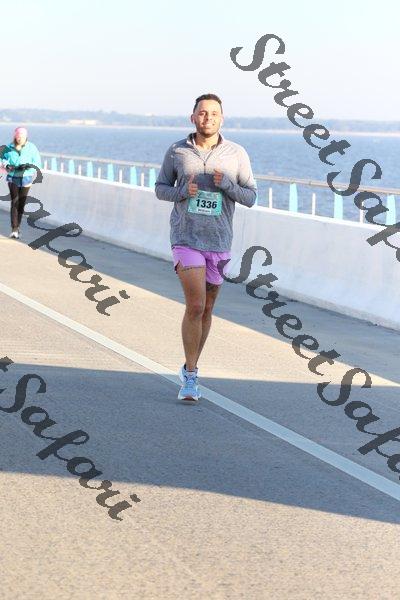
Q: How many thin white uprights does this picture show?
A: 9